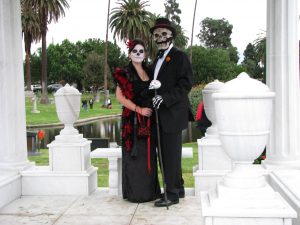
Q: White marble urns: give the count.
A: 3